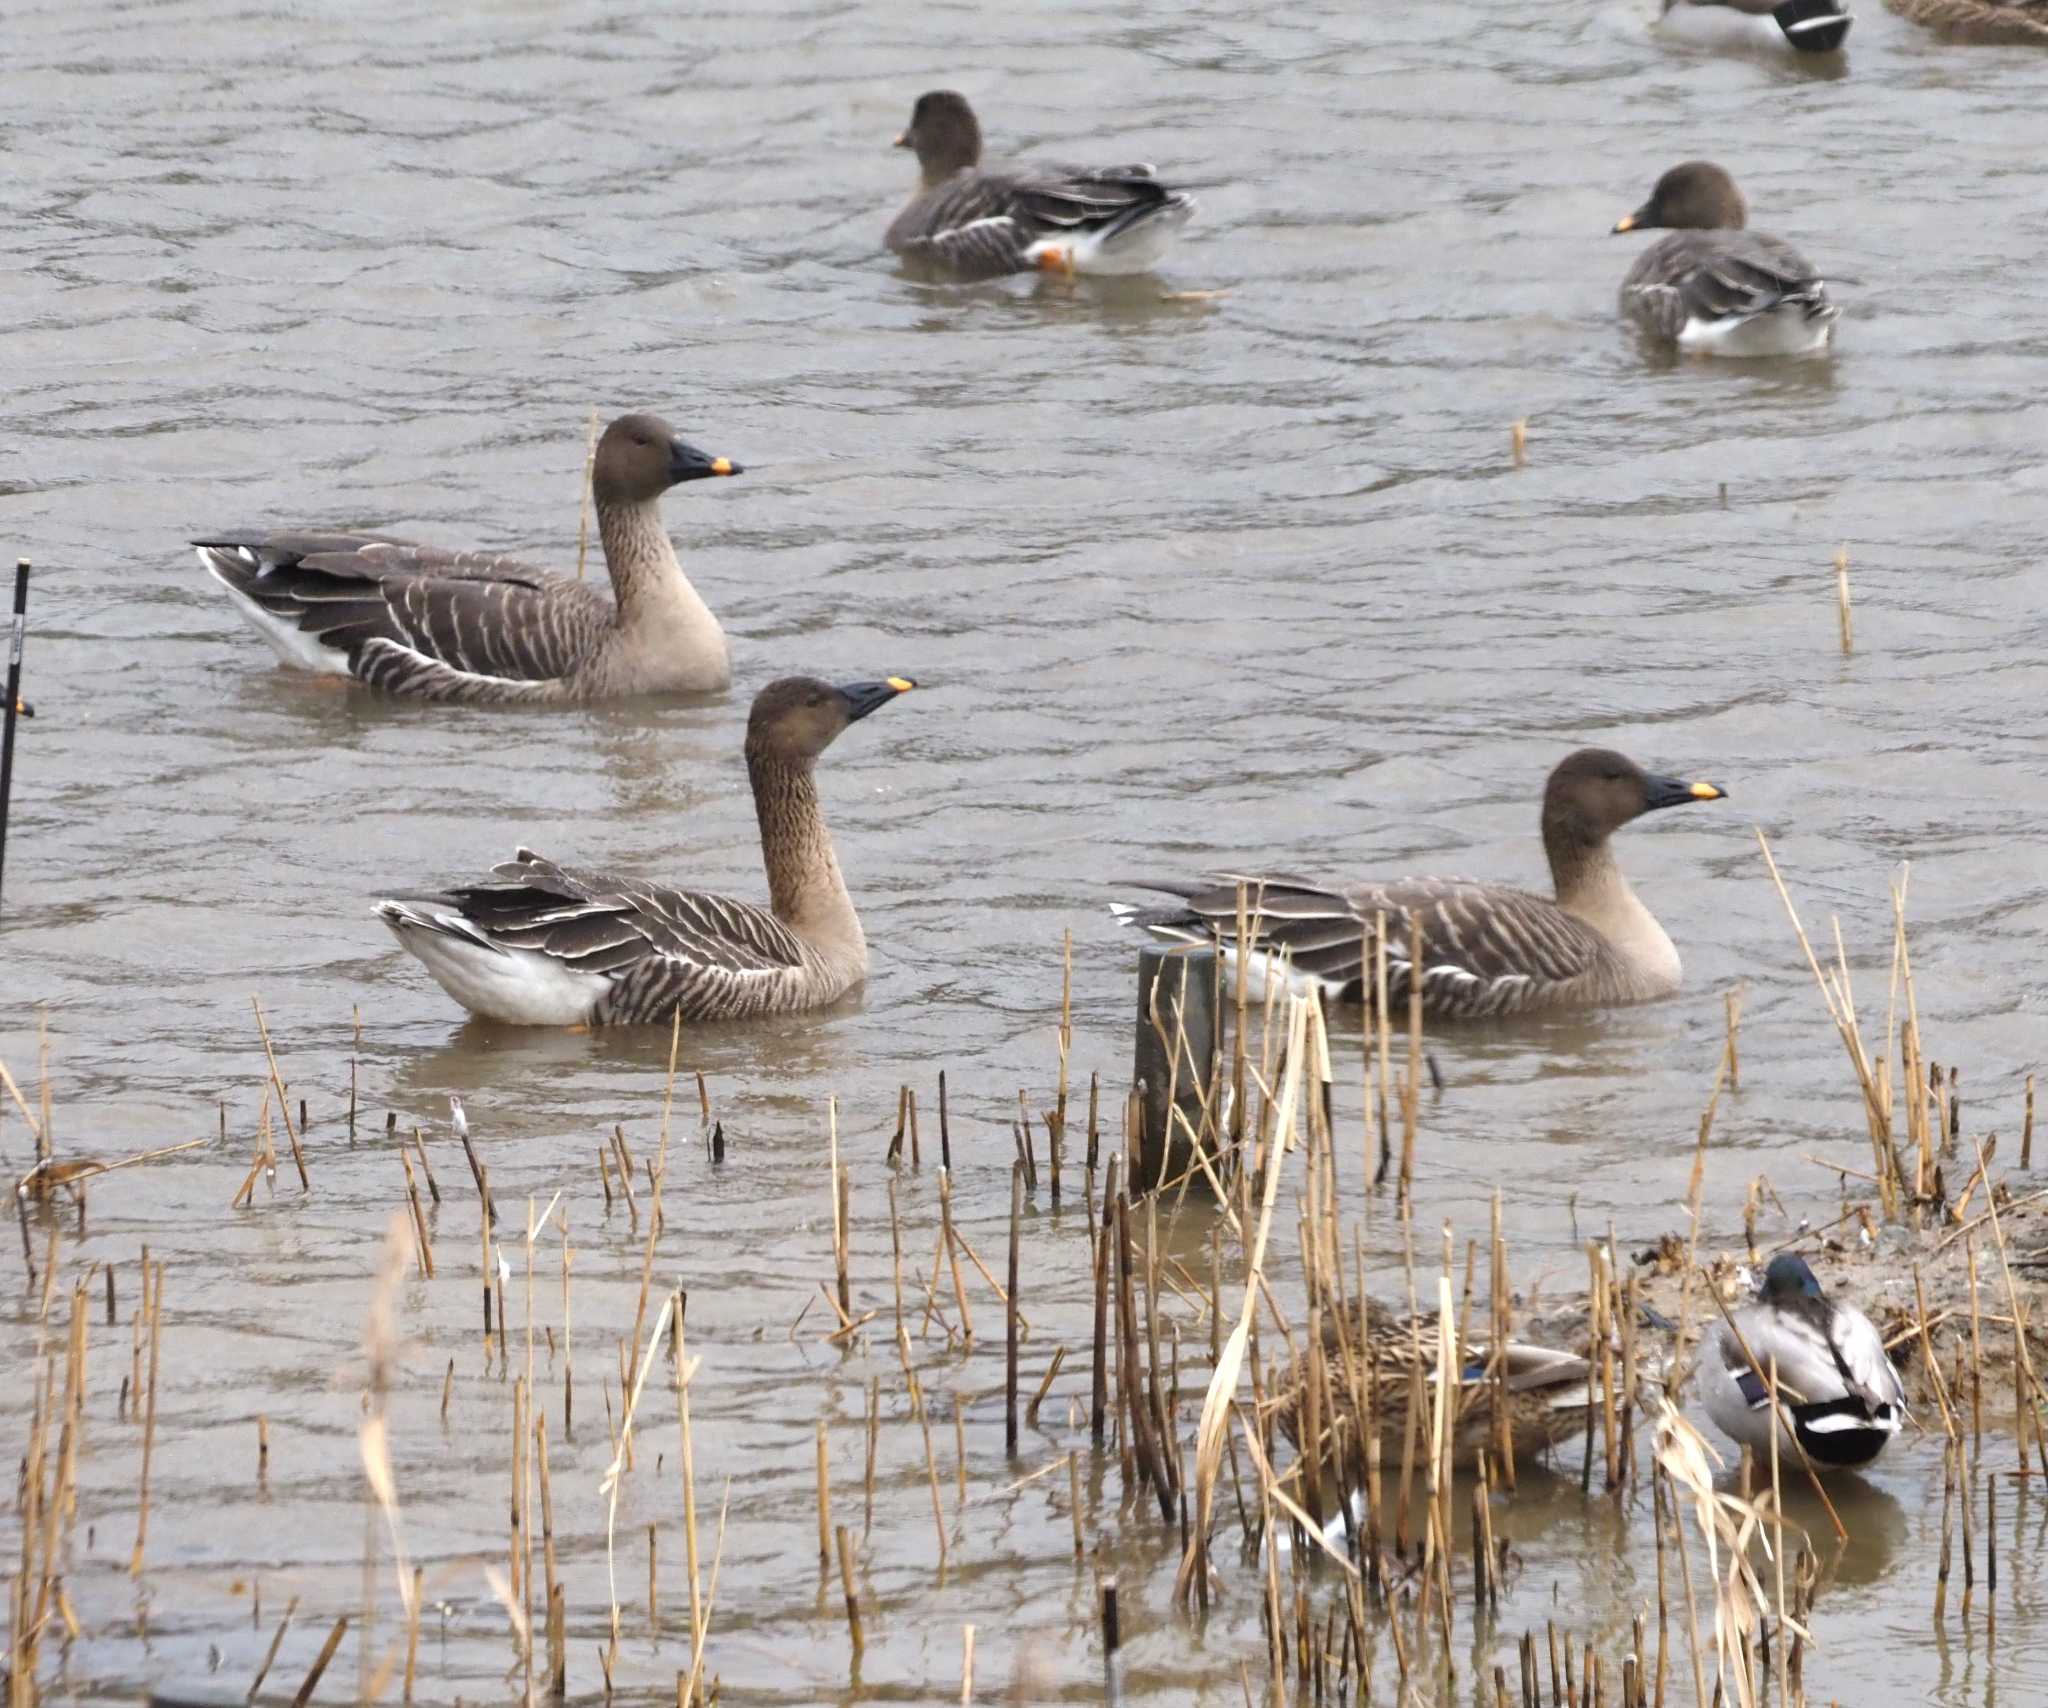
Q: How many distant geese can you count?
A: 2